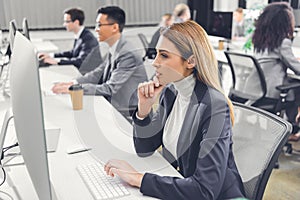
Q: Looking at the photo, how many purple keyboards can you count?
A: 0